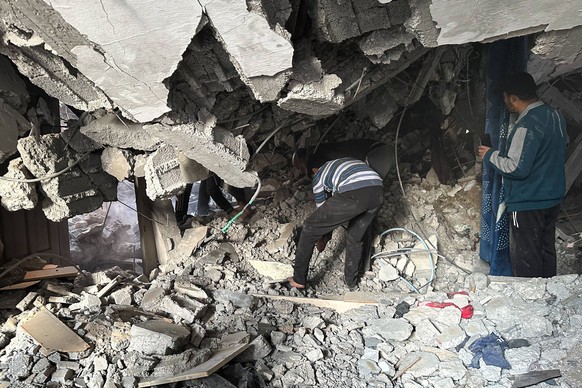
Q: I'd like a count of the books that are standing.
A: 0